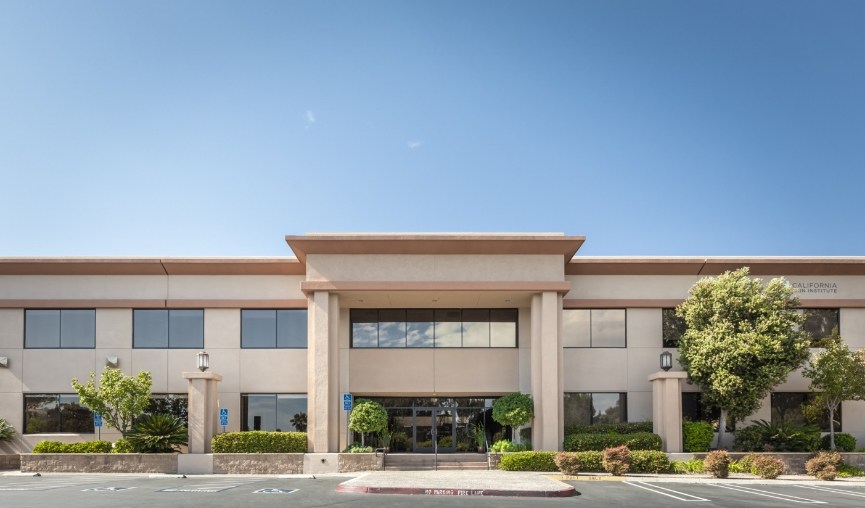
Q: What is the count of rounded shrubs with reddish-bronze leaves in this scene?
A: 5